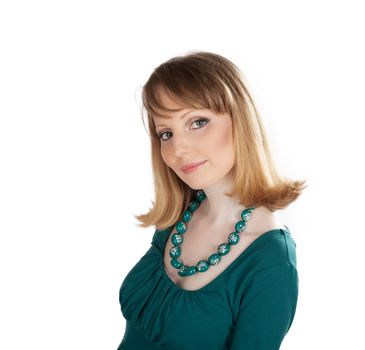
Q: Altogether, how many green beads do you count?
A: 15